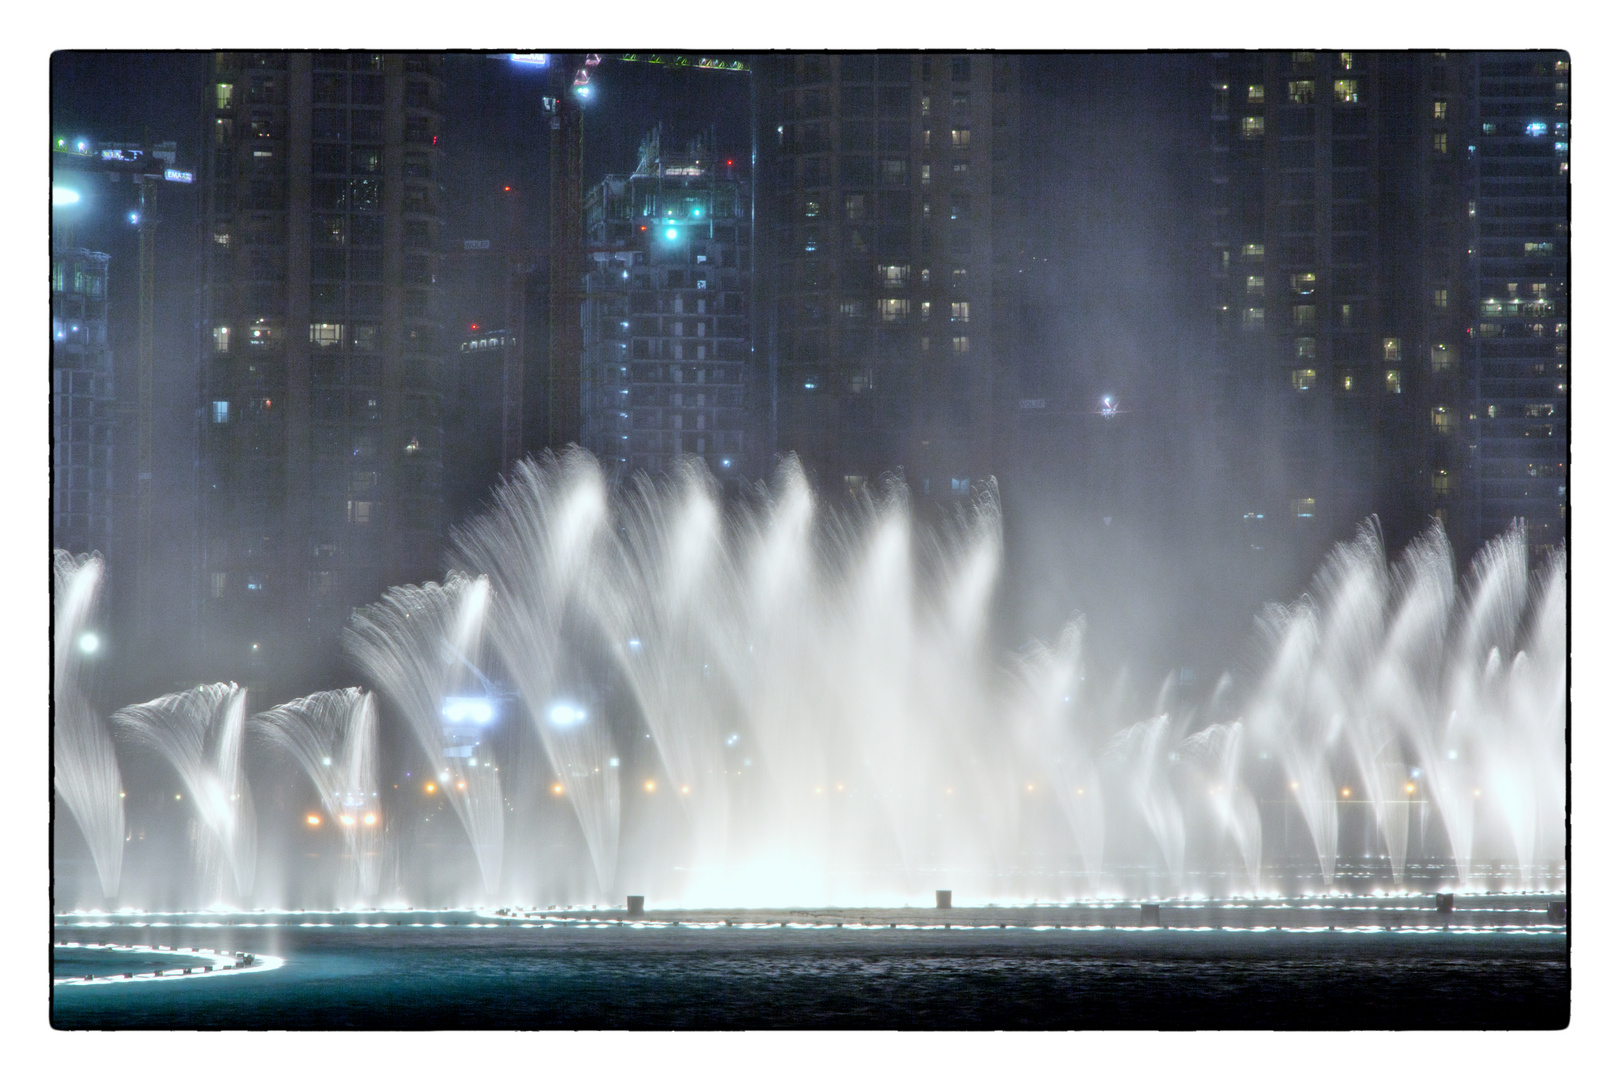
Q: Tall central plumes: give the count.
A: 5